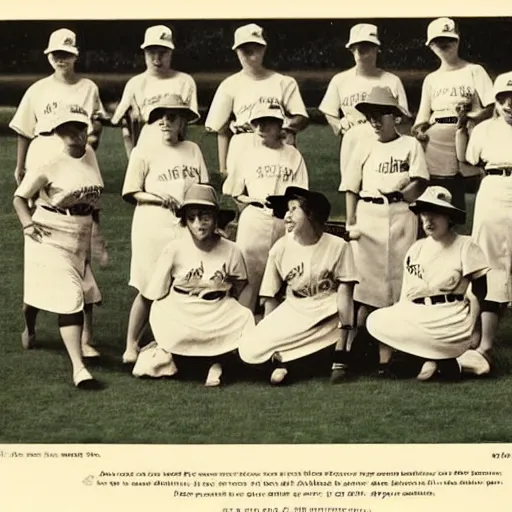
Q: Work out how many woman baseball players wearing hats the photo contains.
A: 13